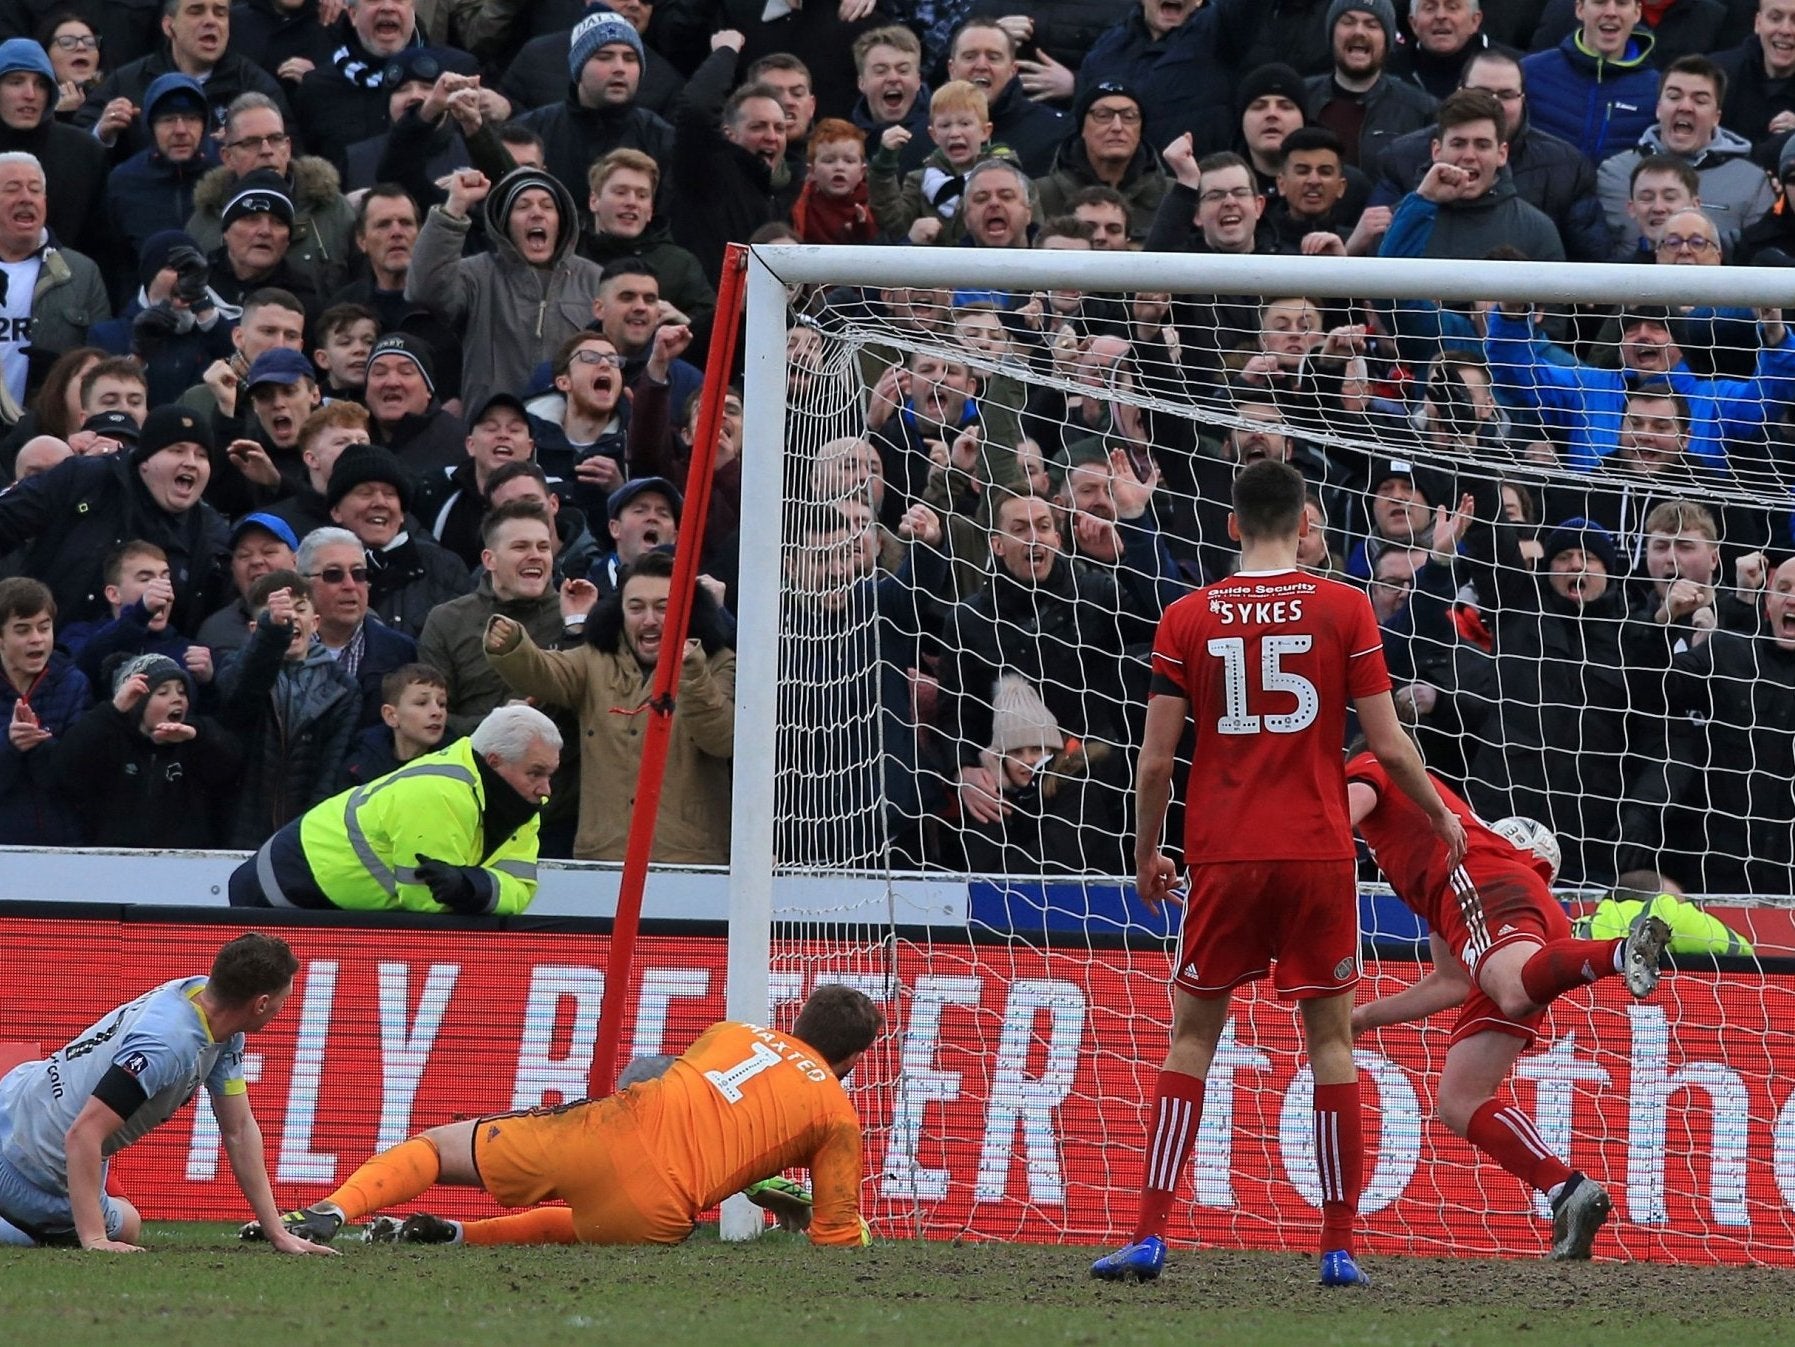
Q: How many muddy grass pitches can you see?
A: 1